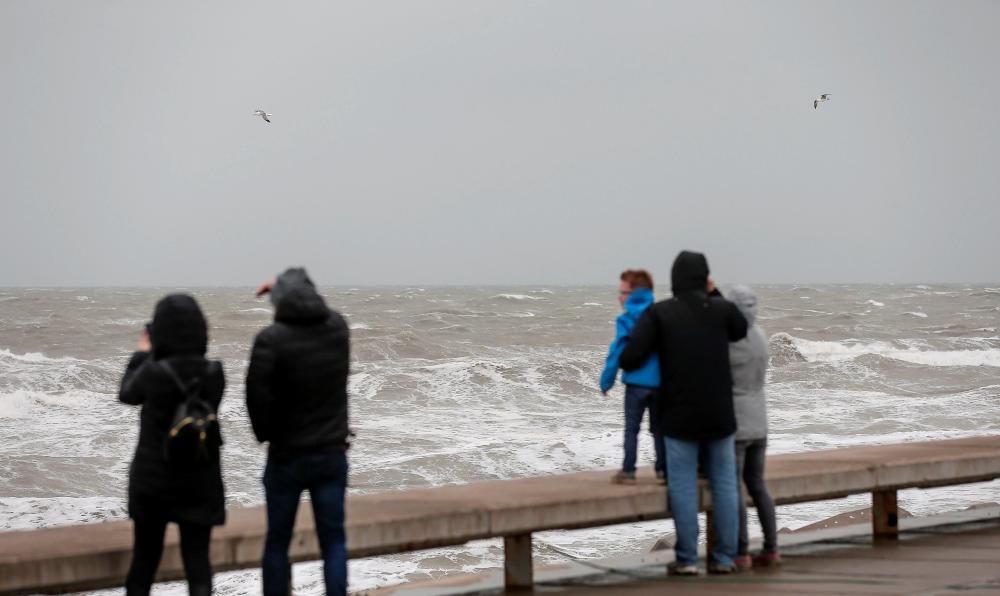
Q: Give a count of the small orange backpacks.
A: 0